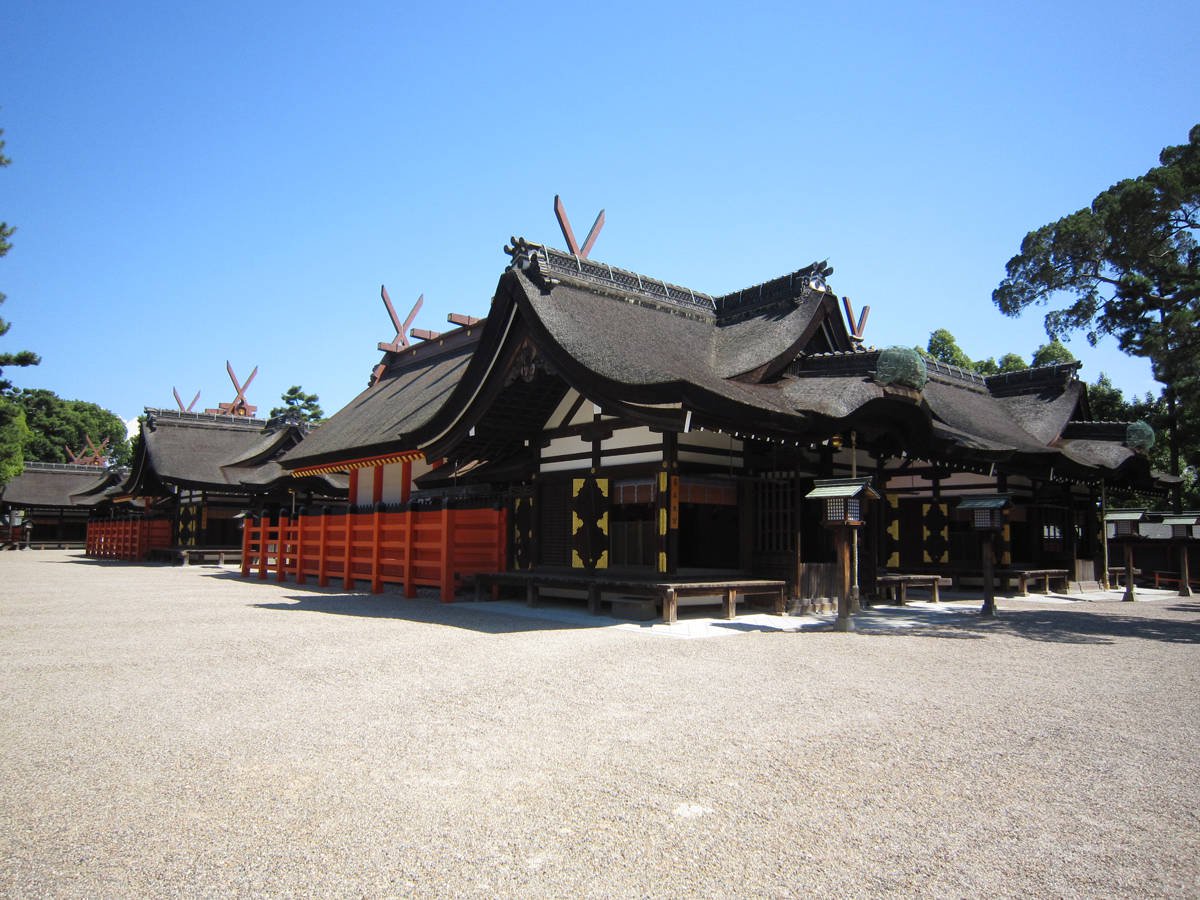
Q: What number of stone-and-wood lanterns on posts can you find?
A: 4